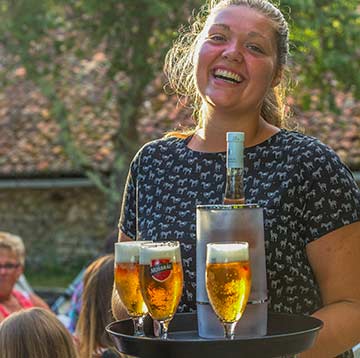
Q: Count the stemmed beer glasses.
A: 3